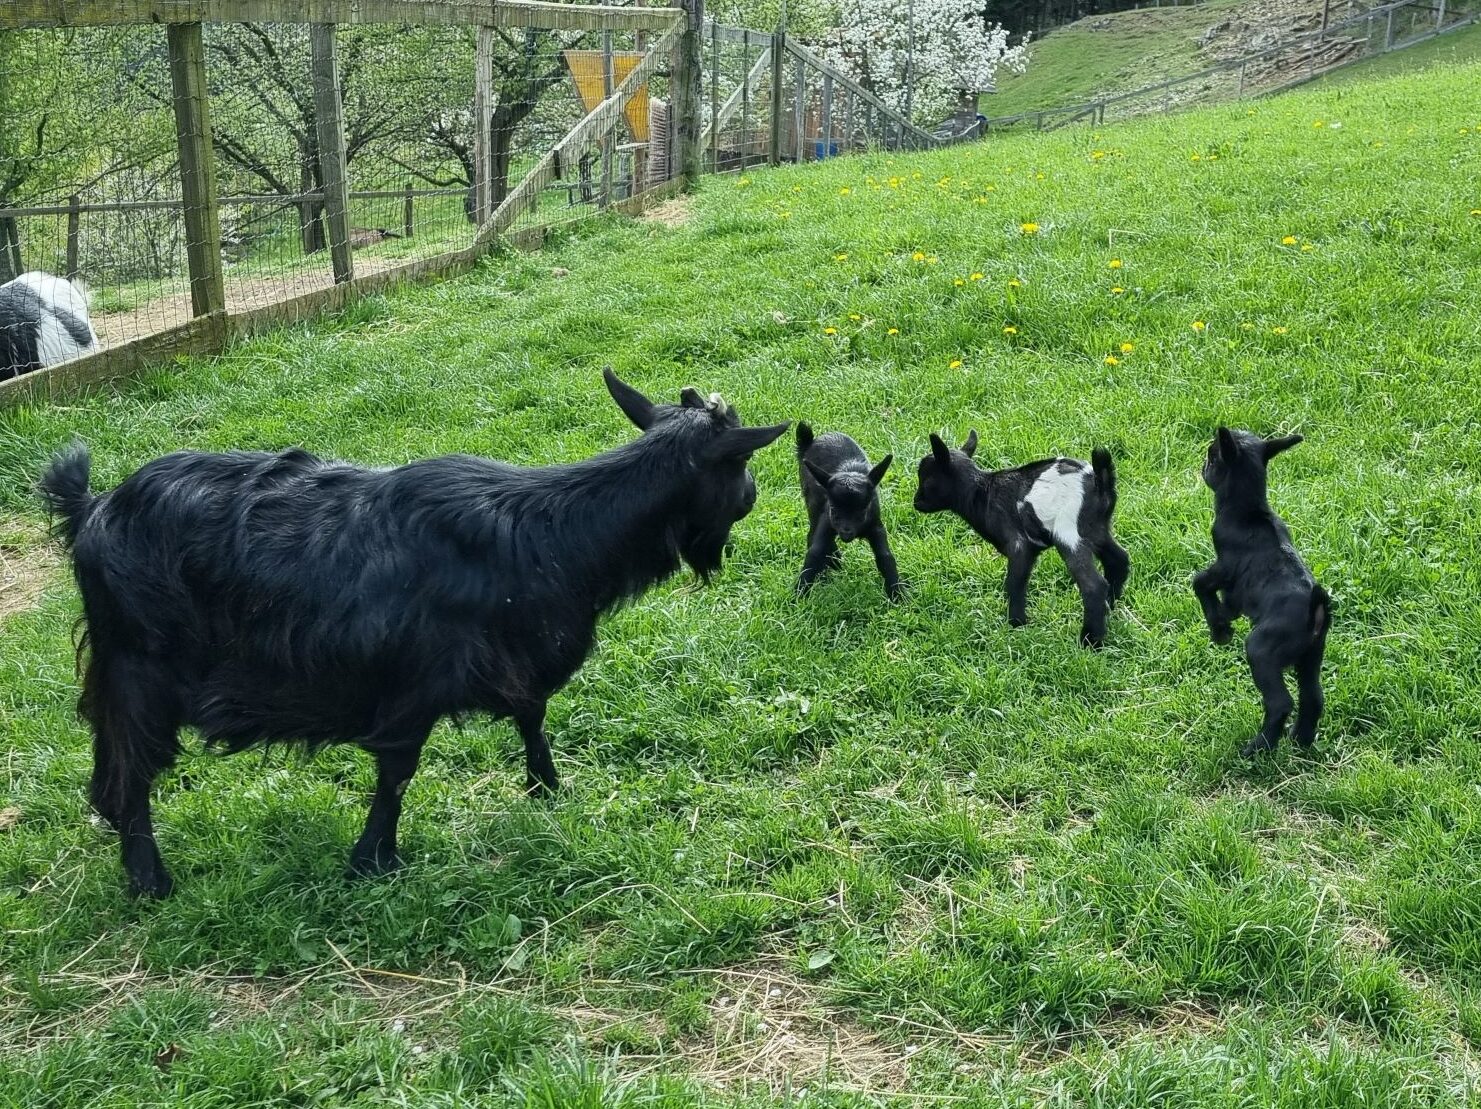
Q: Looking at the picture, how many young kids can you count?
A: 3